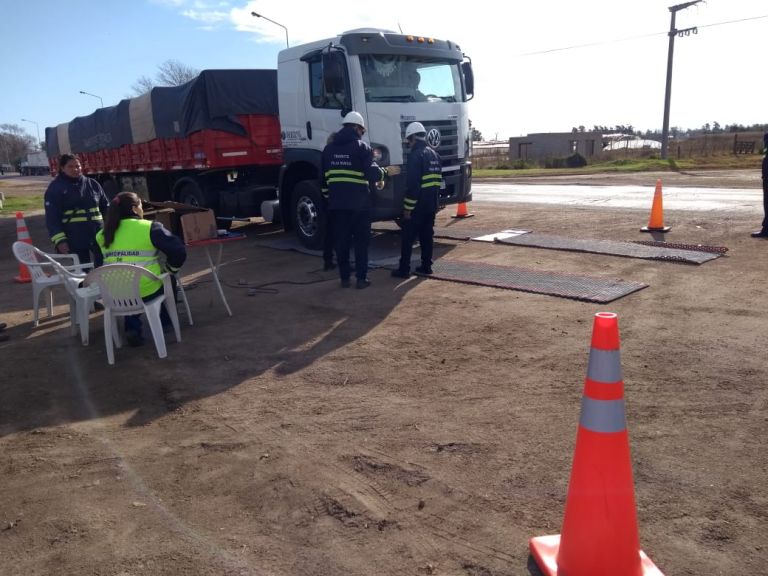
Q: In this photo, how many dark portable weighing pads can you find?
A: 2